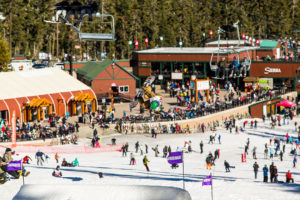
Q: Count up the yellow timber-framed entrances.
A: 2